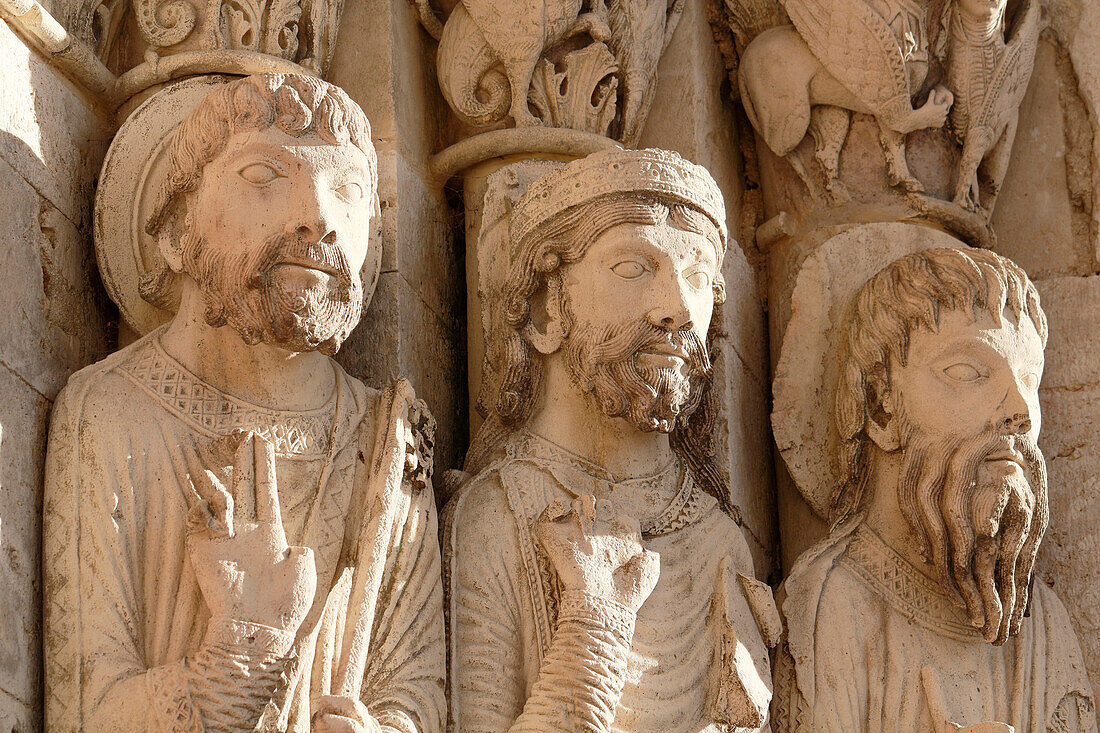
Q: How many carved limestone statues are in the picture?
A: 3